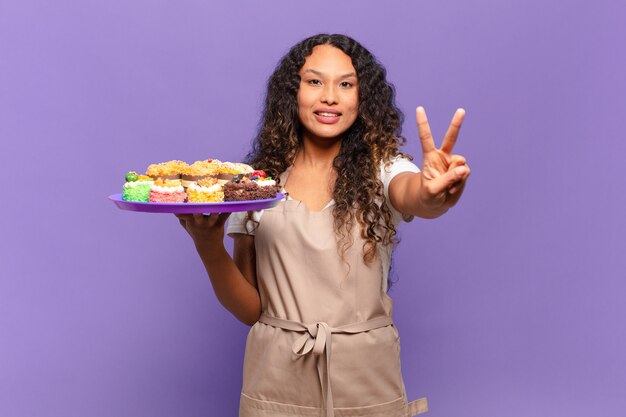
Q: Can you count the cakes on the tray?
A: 8